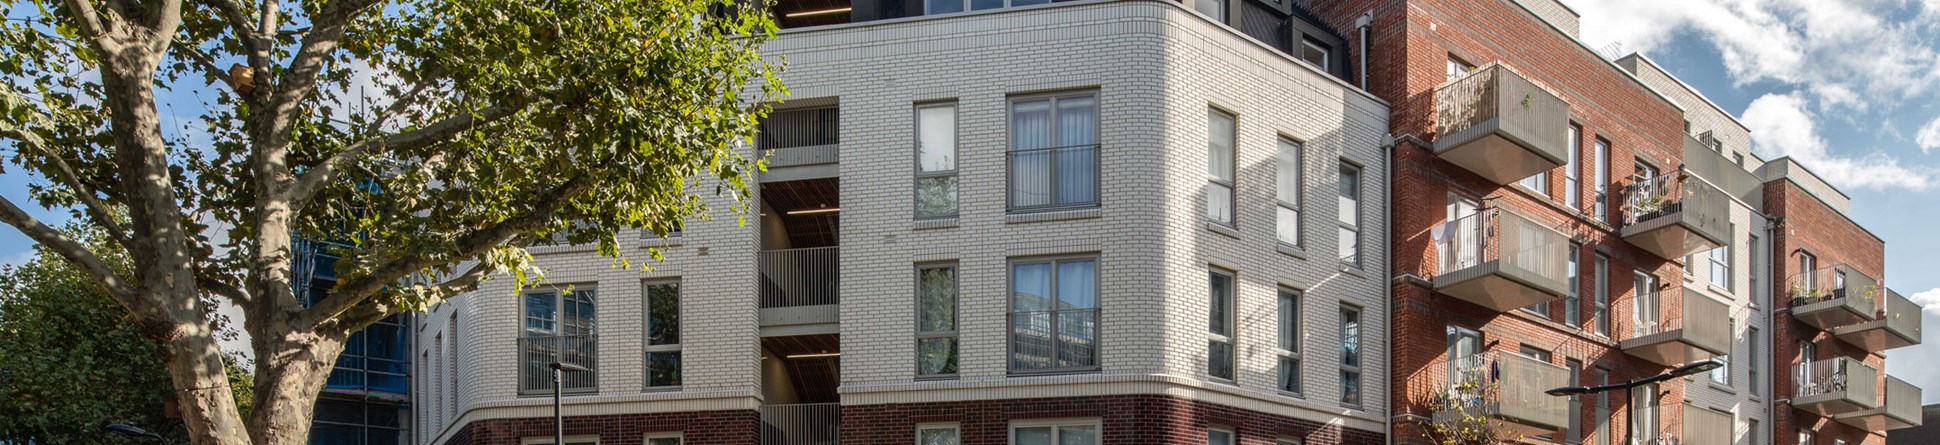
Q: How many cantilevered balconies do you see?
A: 10